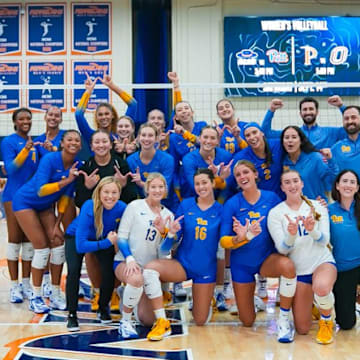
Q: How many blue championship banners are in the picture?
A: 6